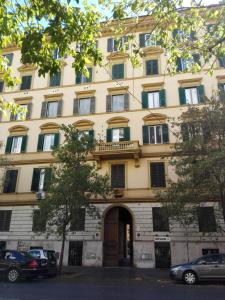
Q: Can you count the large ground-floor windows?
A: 5